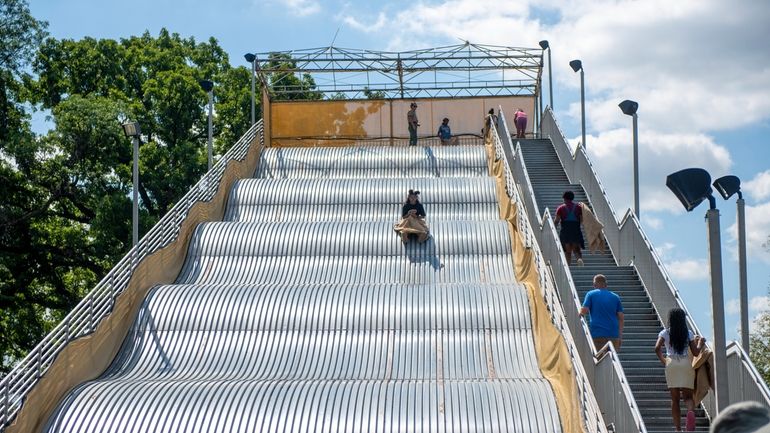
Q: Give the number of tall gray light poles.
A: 8